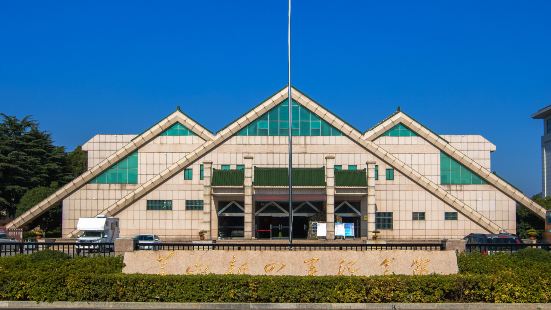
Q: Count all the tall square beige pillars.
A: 4